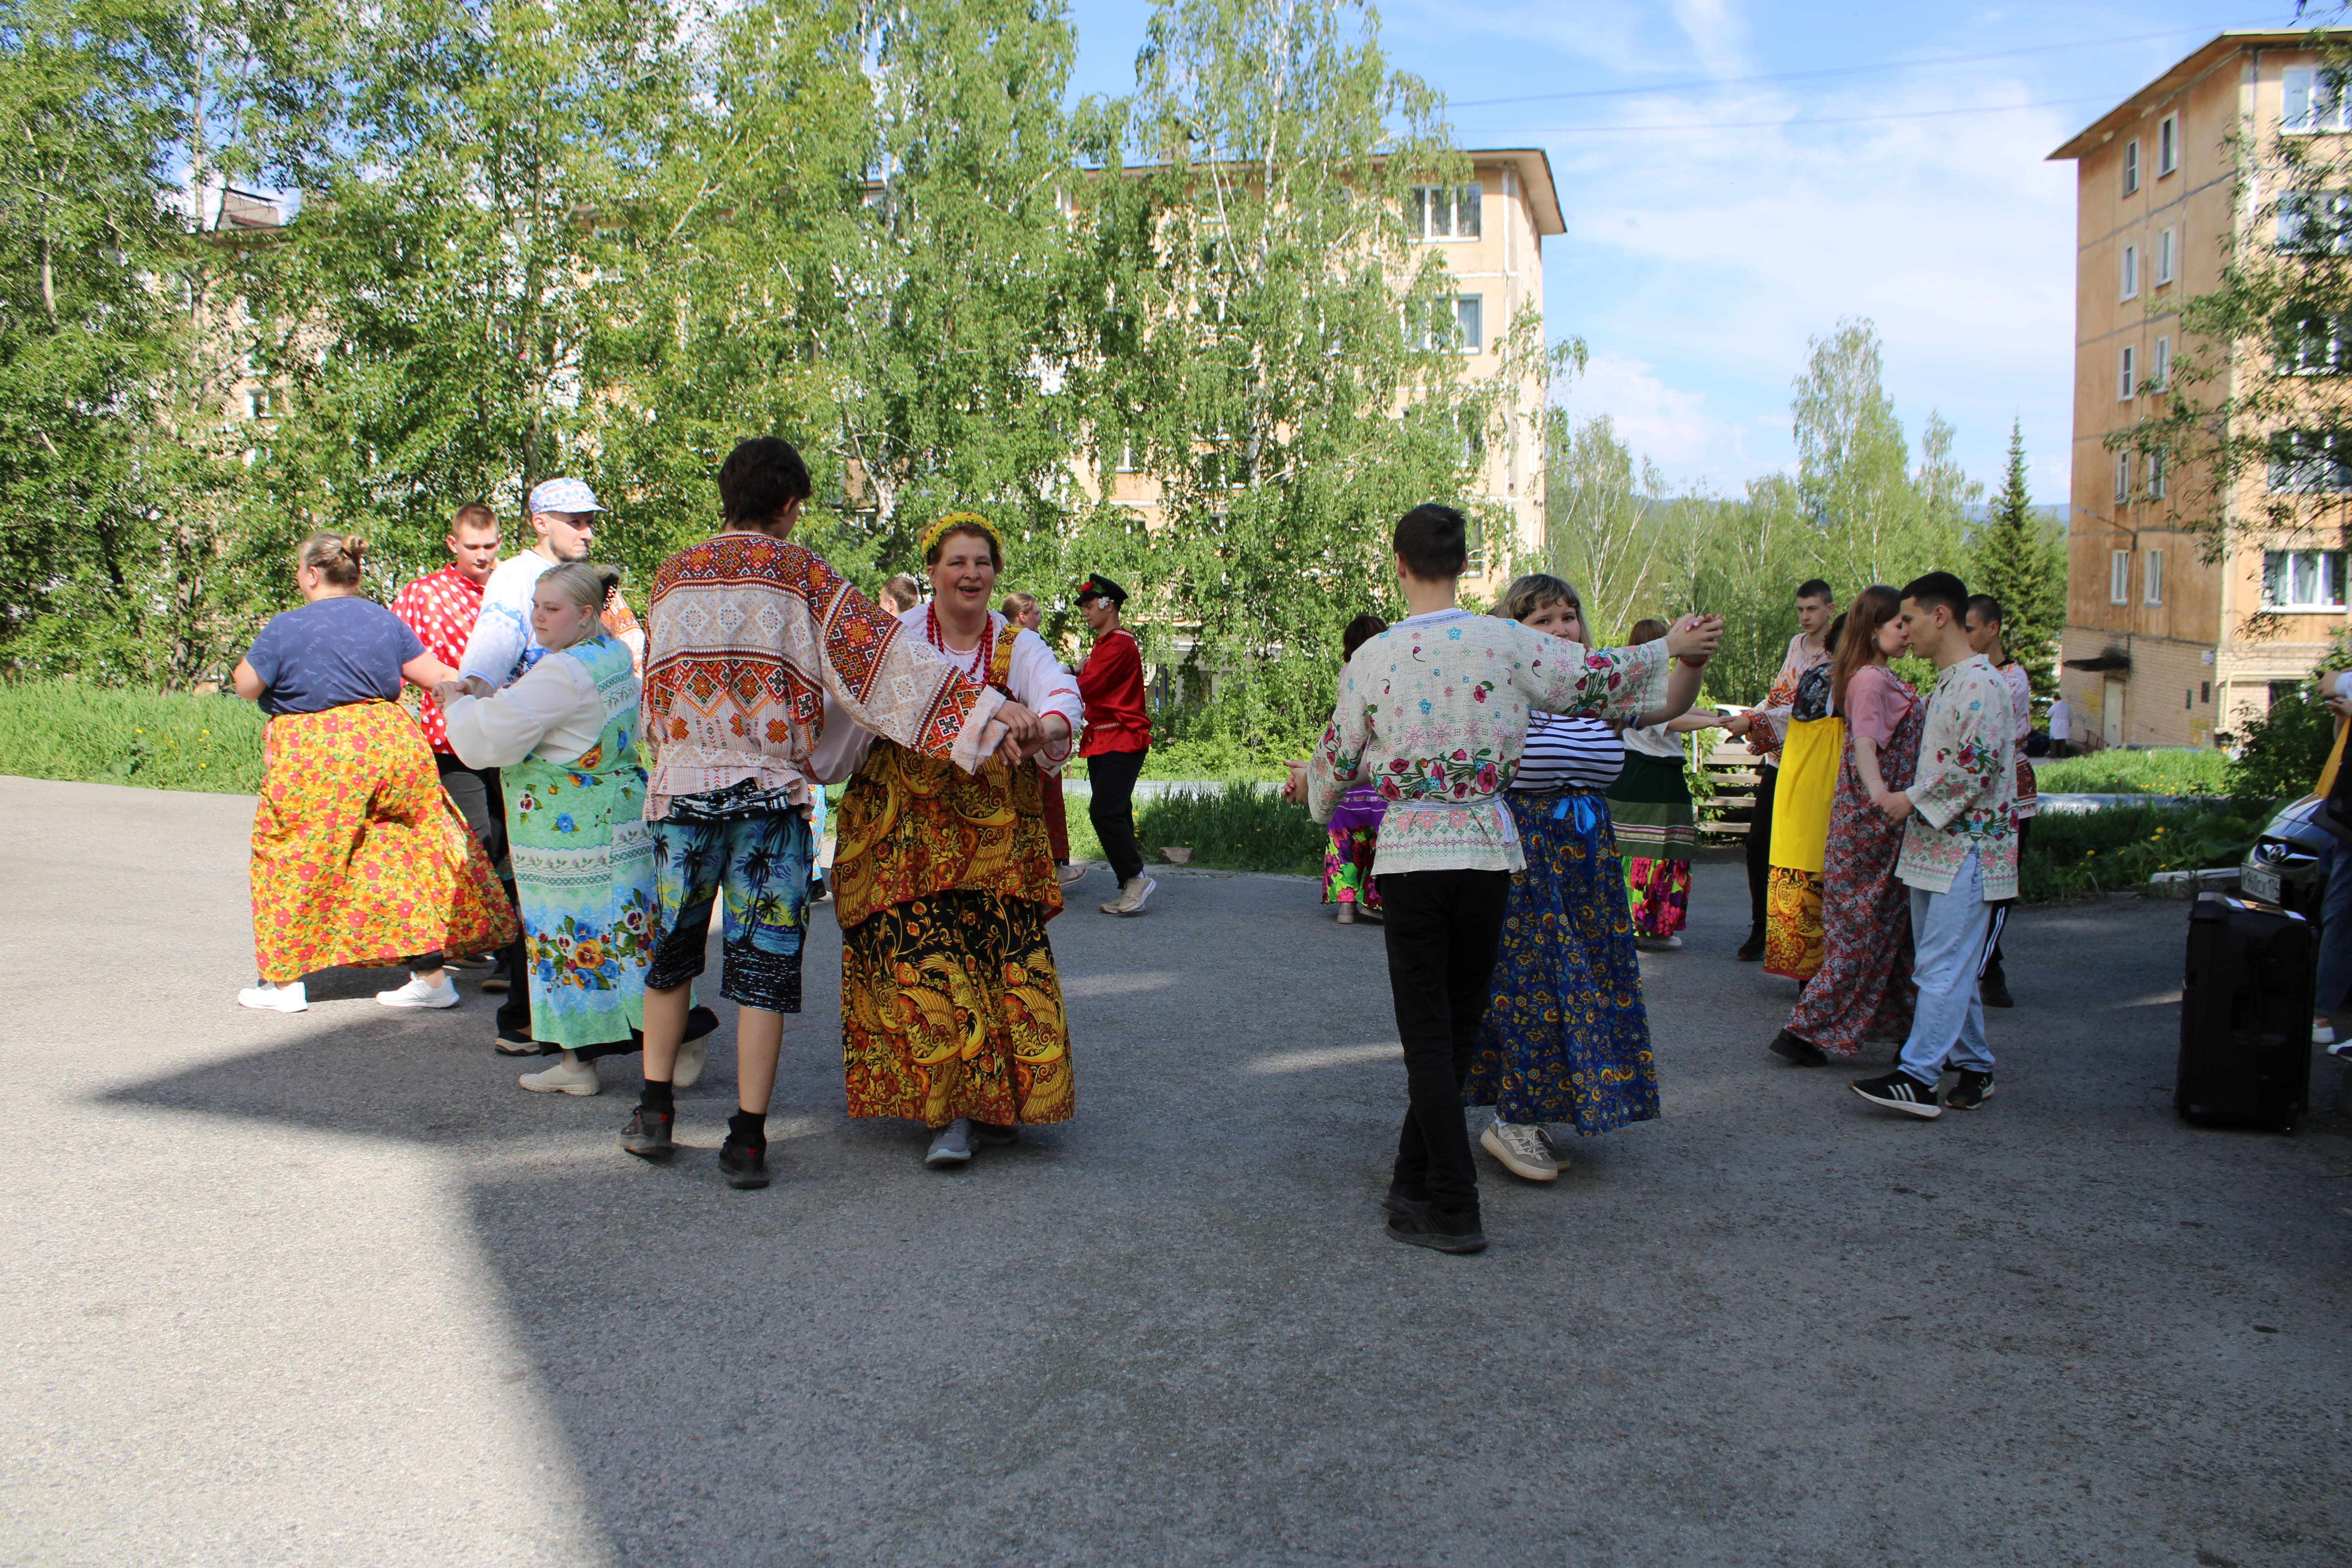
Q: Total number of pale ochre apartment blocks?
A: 2